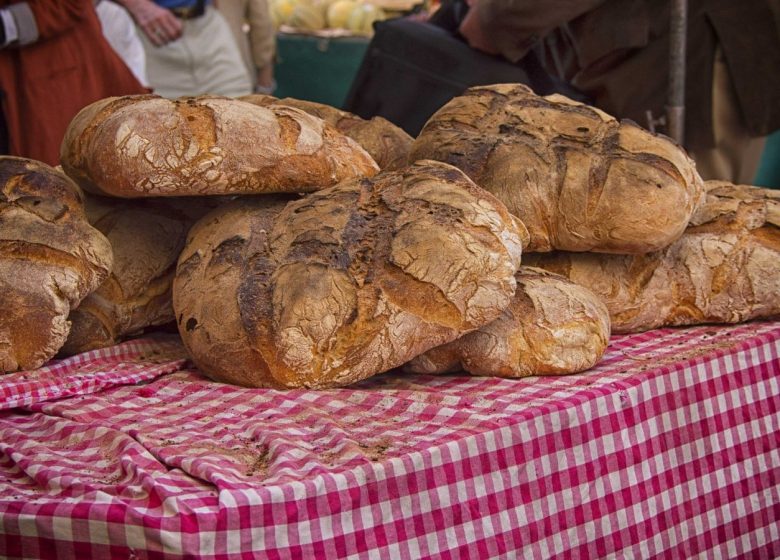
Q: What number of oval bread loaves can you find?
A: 8